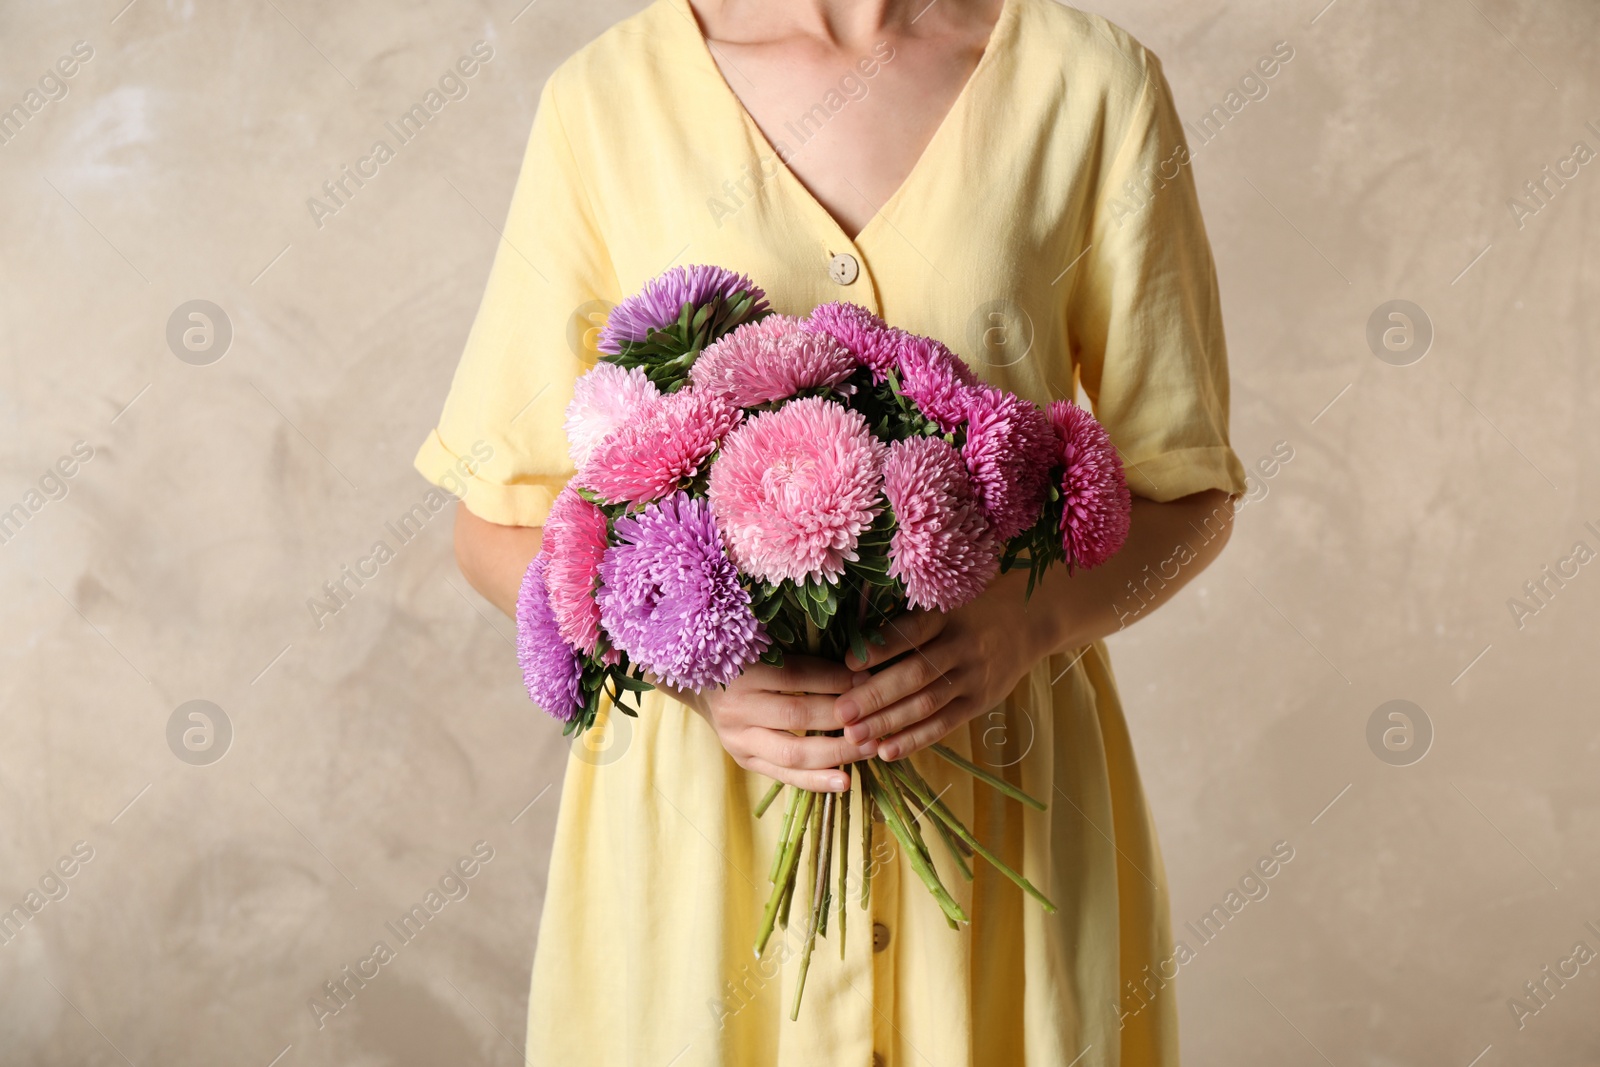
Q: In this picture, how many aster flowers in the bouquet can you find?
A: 13